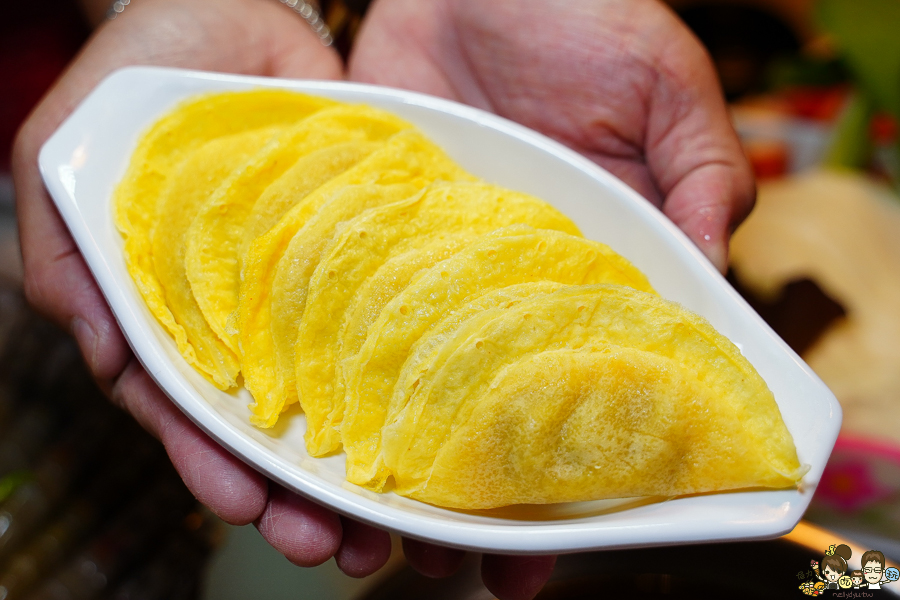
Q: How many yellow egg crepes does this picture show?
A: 6